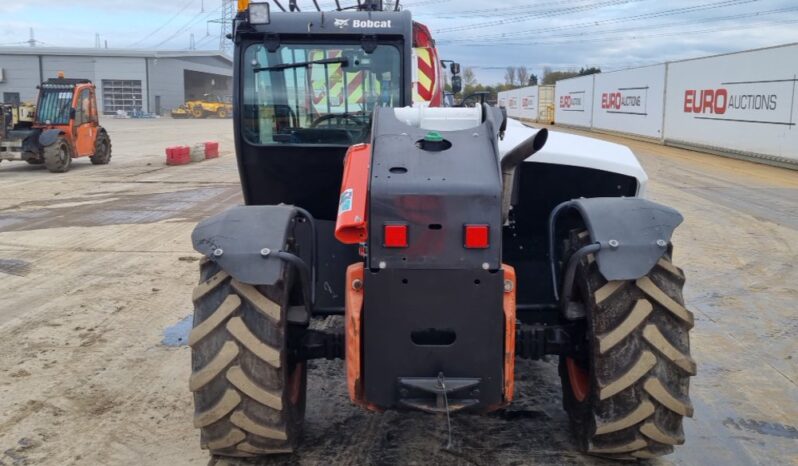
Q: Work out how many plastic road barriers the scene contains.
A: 3